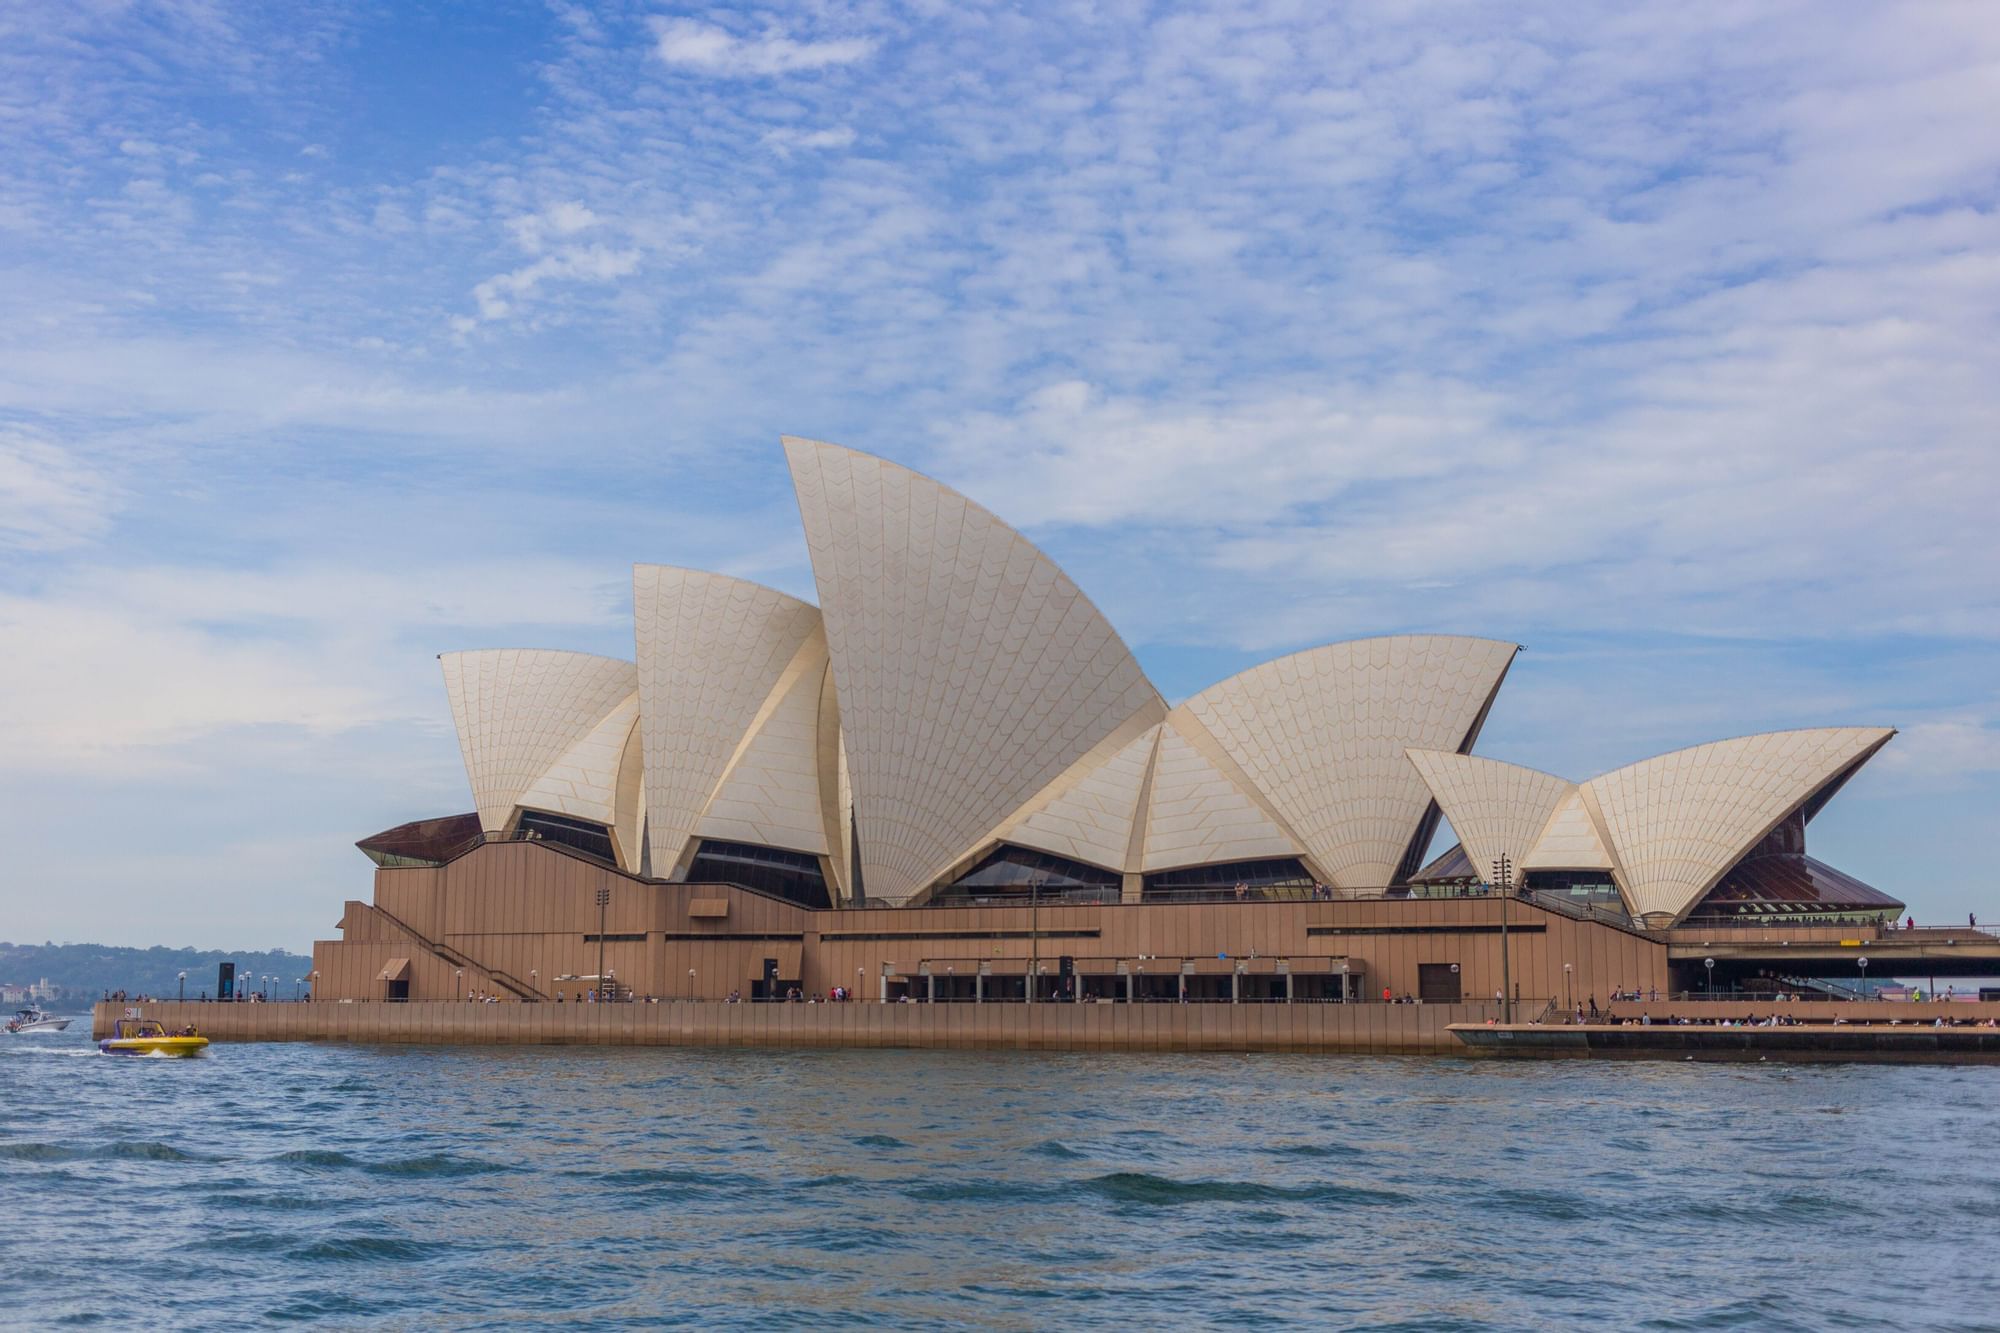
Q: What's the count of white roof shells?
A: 6